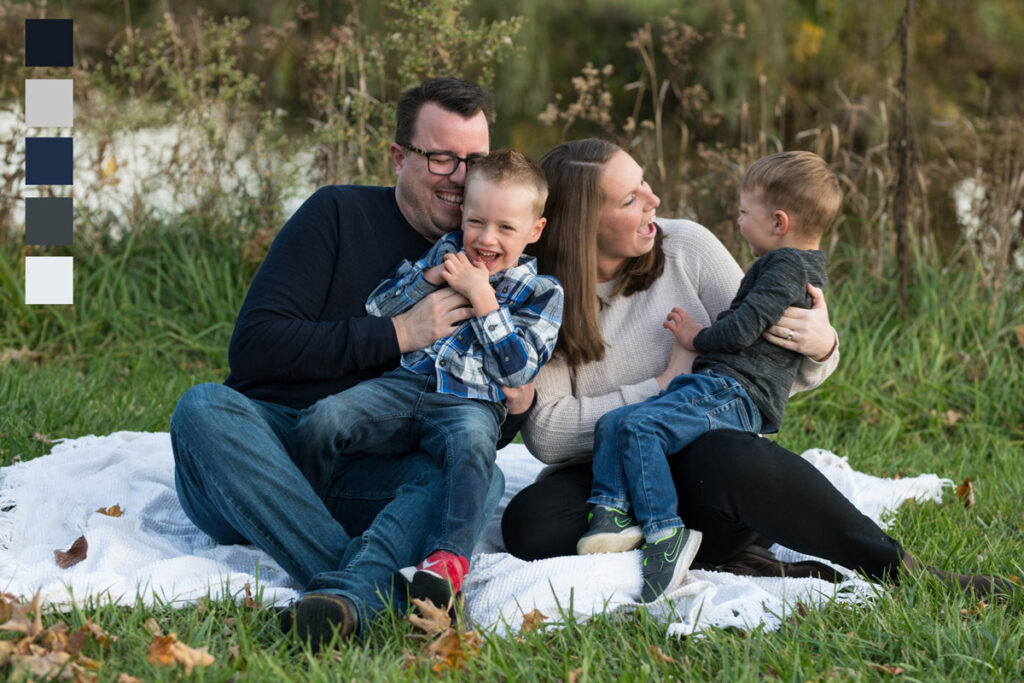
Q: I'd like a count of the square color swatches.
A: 5